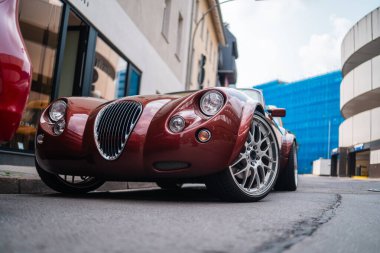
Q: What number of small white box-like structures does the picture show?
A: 1